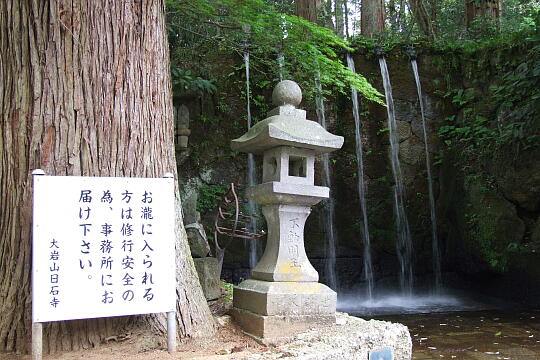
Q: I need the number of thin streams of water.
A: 6